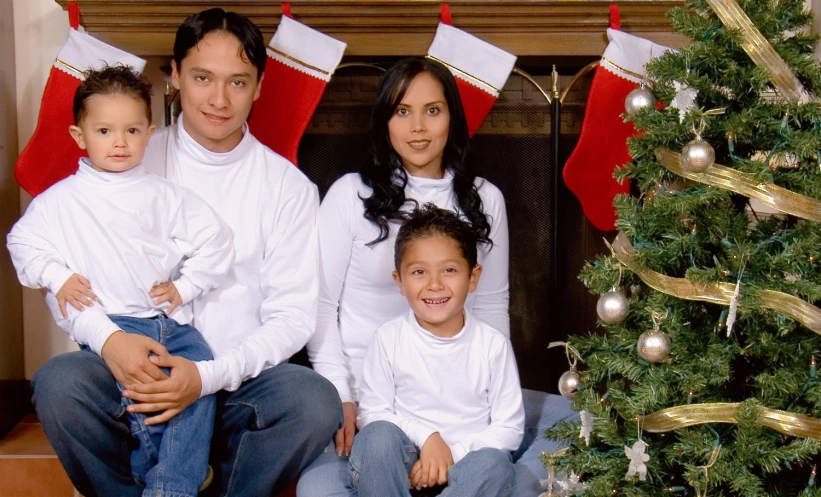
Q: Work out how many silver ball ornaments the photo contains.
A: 5